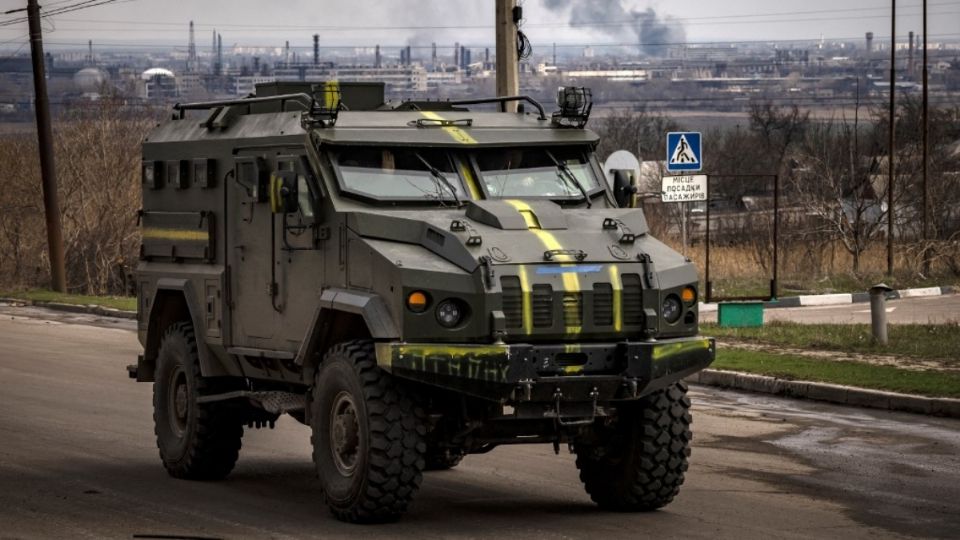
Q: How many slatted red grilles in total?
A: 0